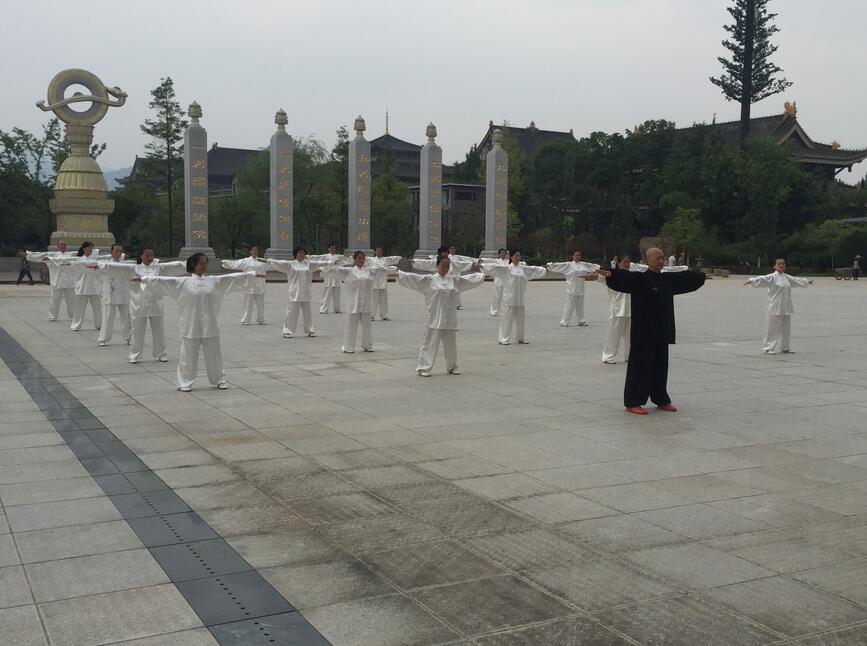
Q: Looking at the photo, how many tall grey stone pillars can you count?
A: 5